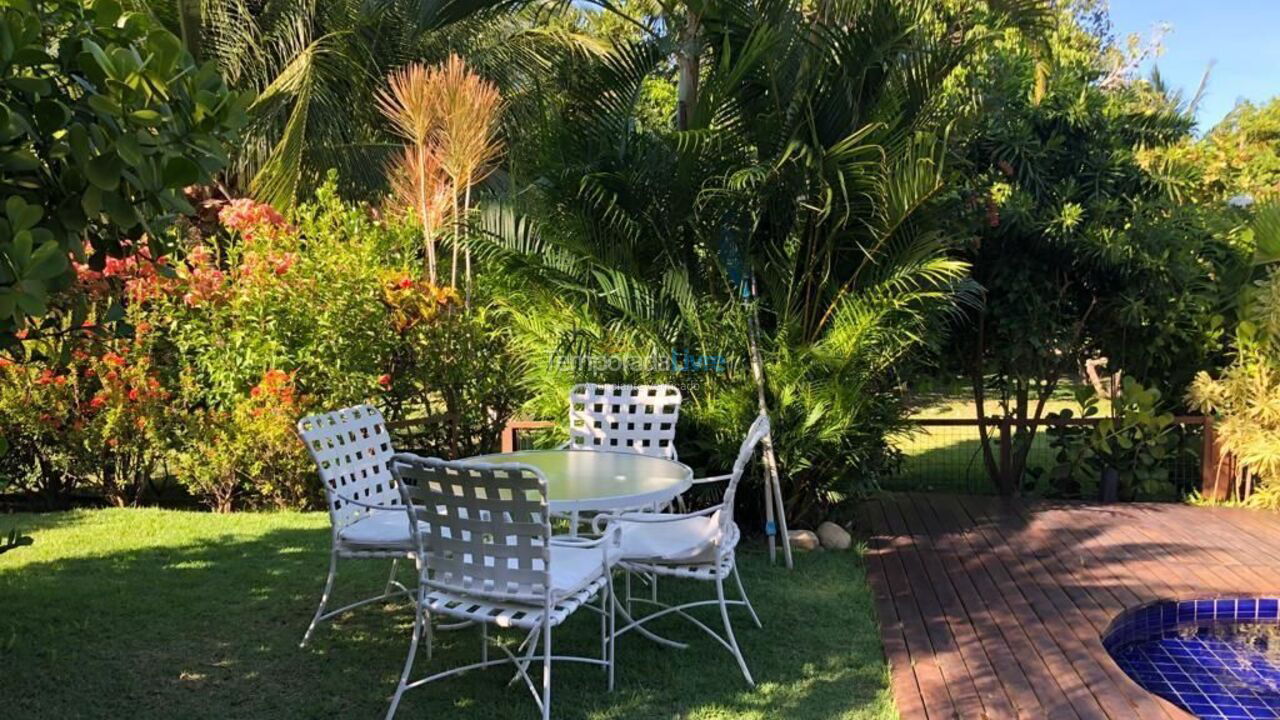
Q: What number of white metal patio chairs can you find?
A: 4